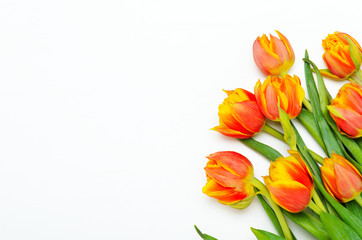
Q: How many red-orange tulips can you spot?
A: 8